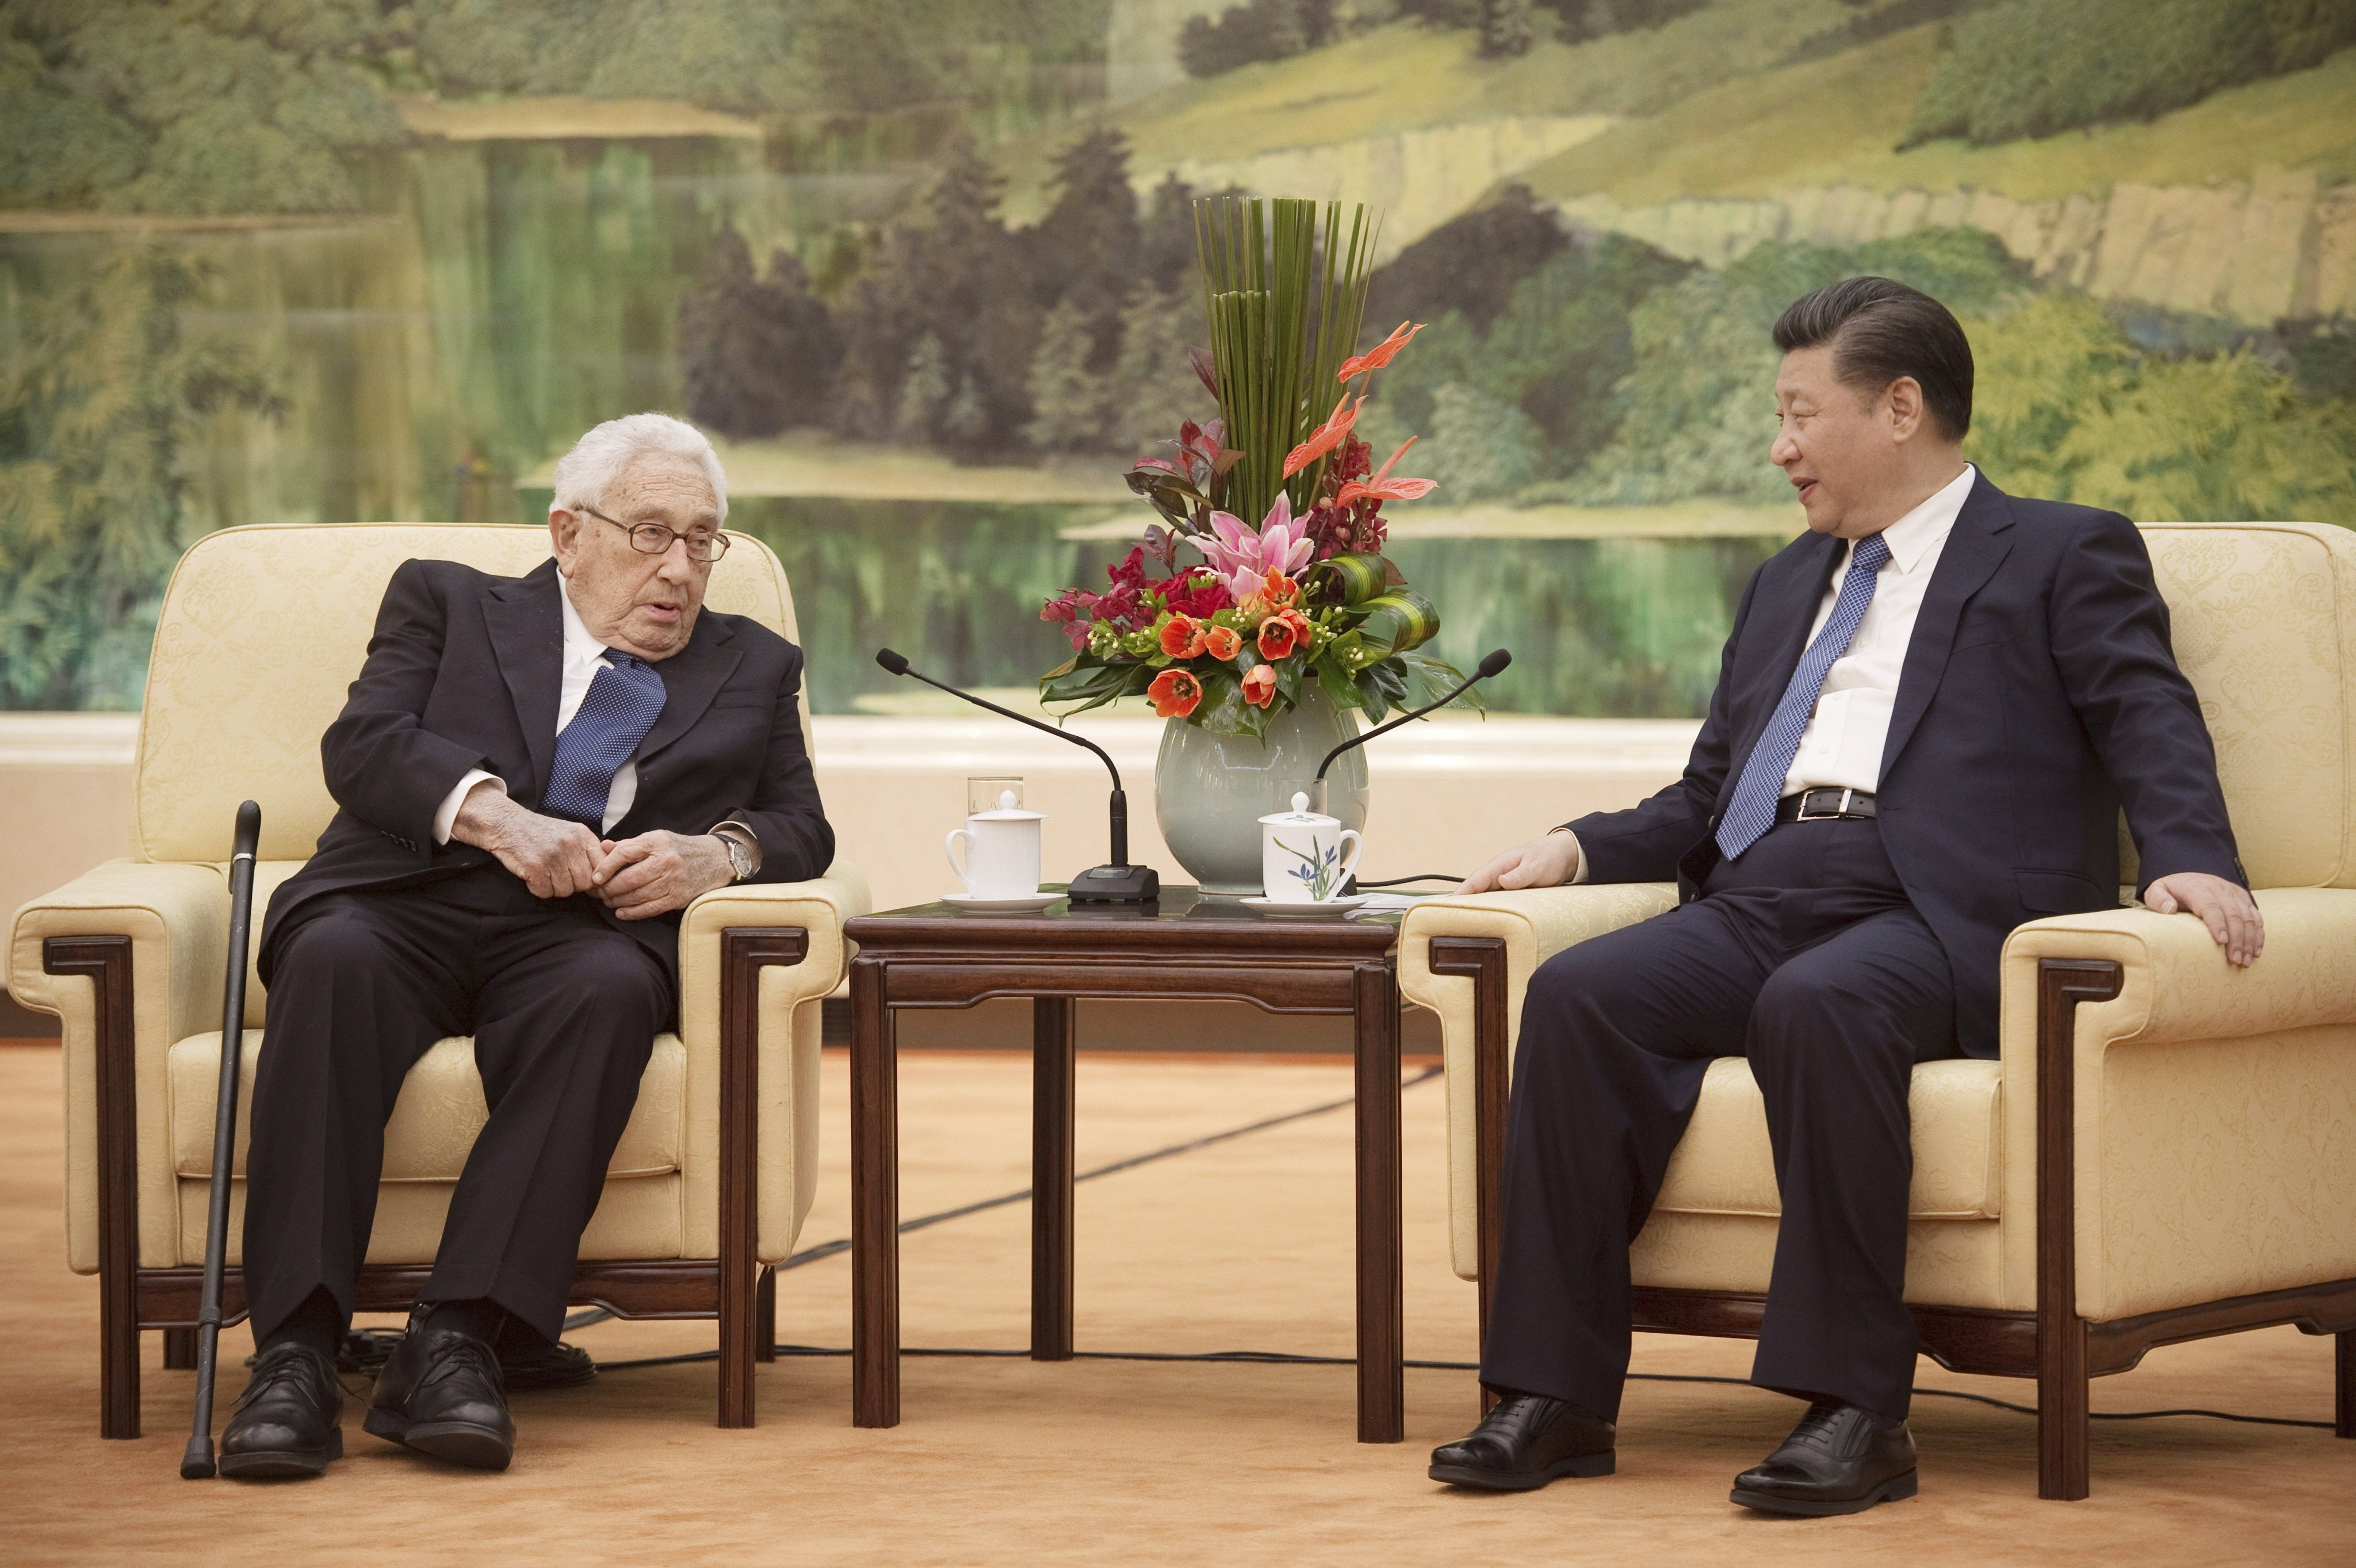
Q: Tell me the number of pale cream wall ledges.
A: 1